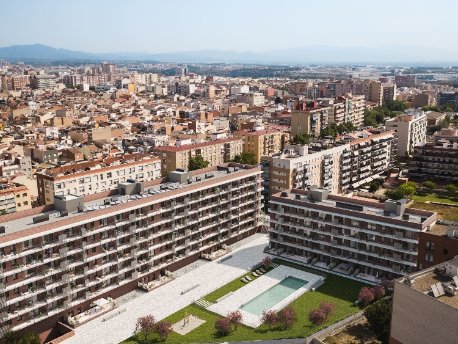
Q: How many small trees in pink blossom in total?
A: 11